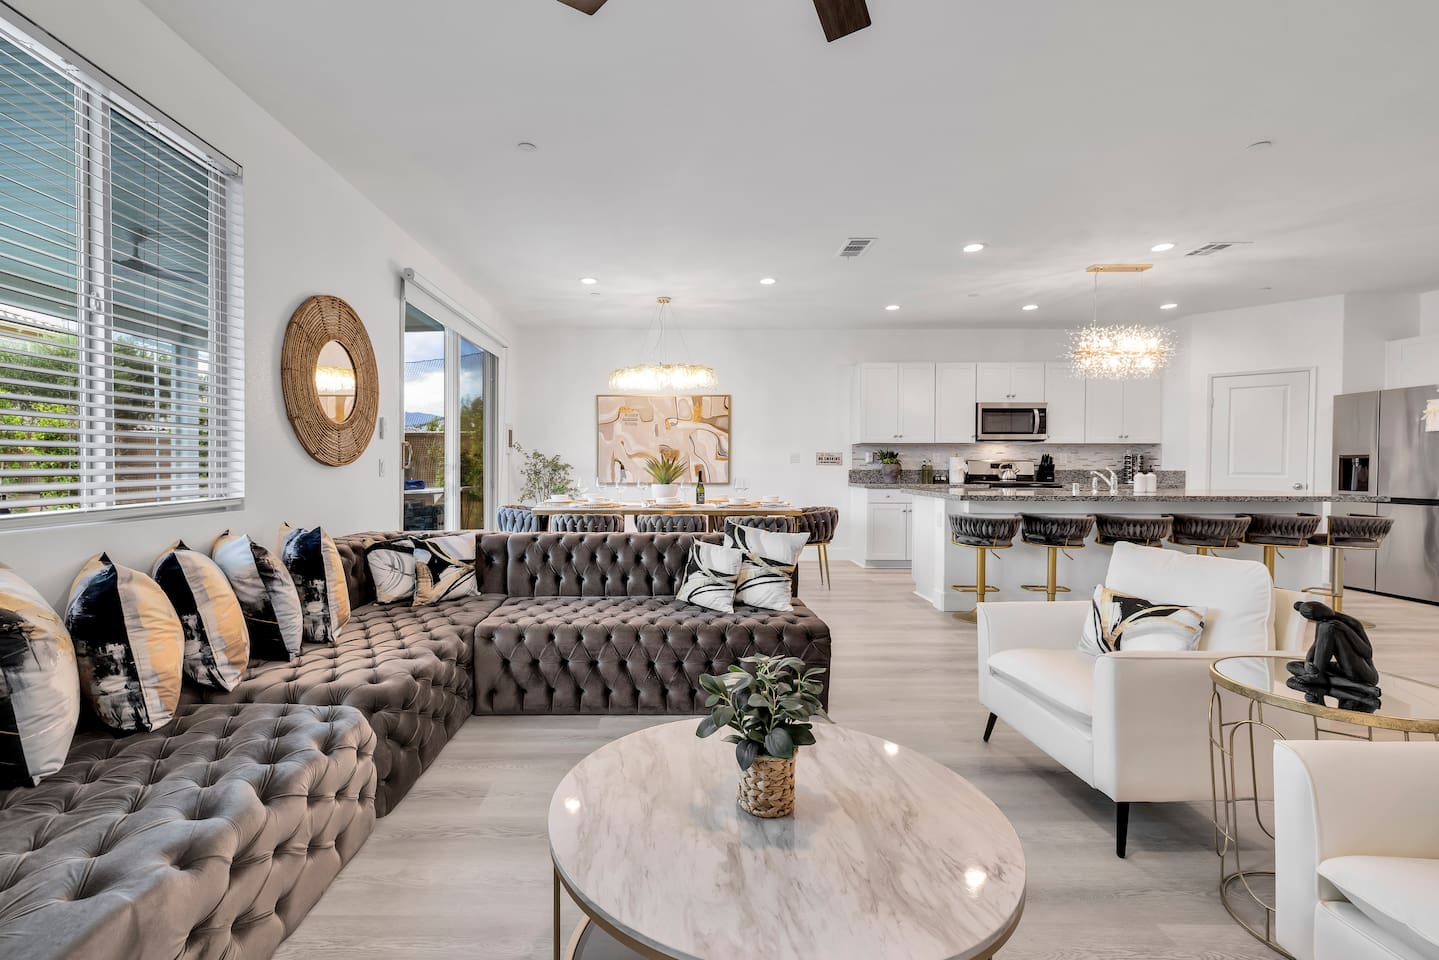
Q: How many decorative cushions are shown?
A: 10